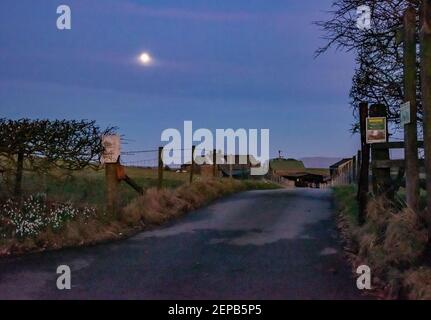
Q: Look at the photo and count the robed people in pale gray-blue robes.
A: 0